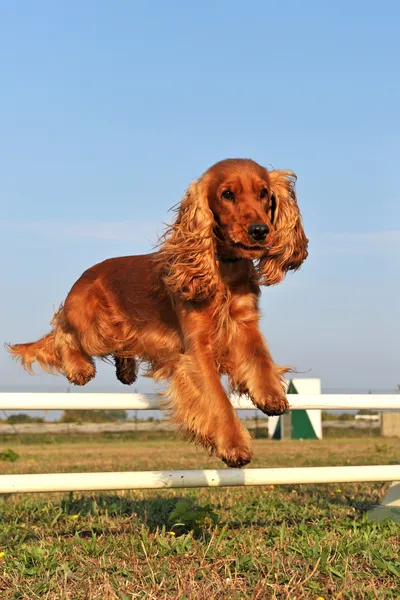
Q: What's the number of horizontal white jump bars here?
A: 2